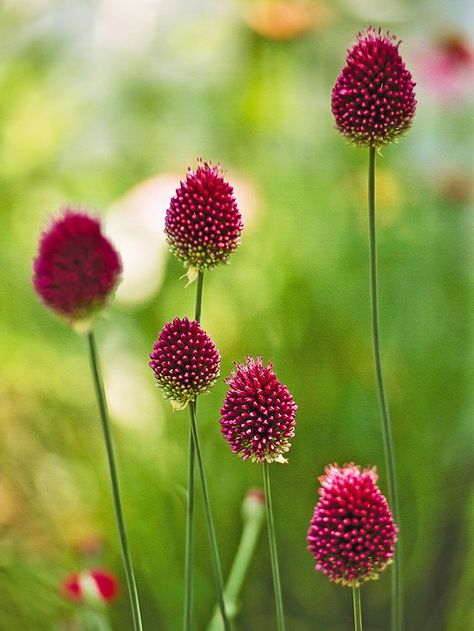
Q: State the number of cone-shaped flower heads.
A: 6